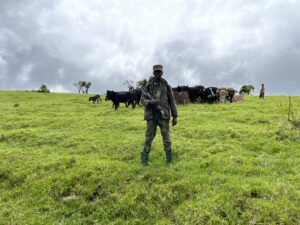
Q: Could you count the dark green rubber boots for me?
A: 2